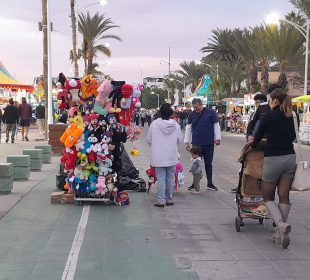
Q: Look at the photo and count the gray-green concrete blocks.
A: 4